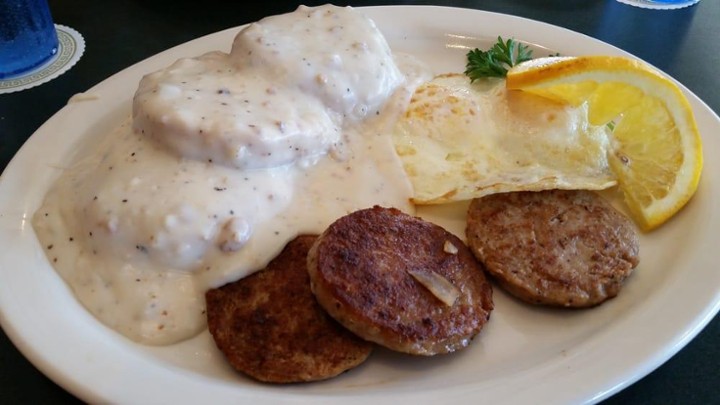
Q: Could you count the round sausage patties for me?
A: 3